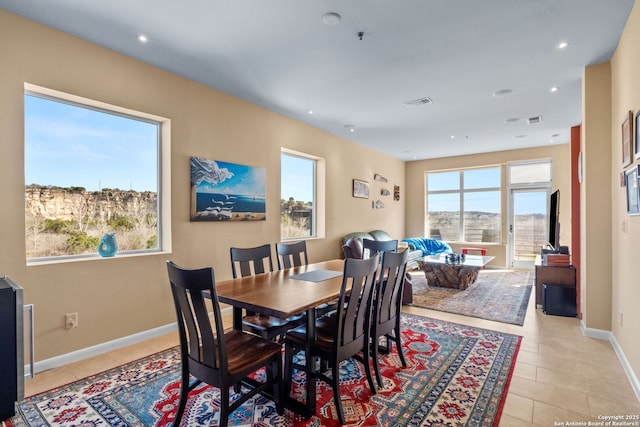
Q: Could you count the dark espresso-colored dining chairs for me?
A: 6